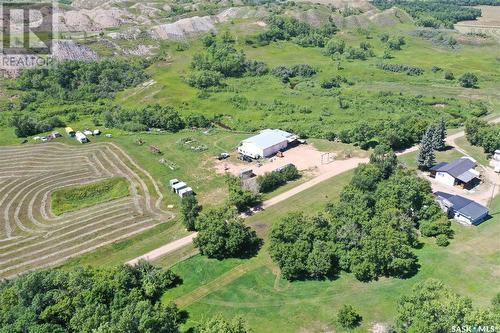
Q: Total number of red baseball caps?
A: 0